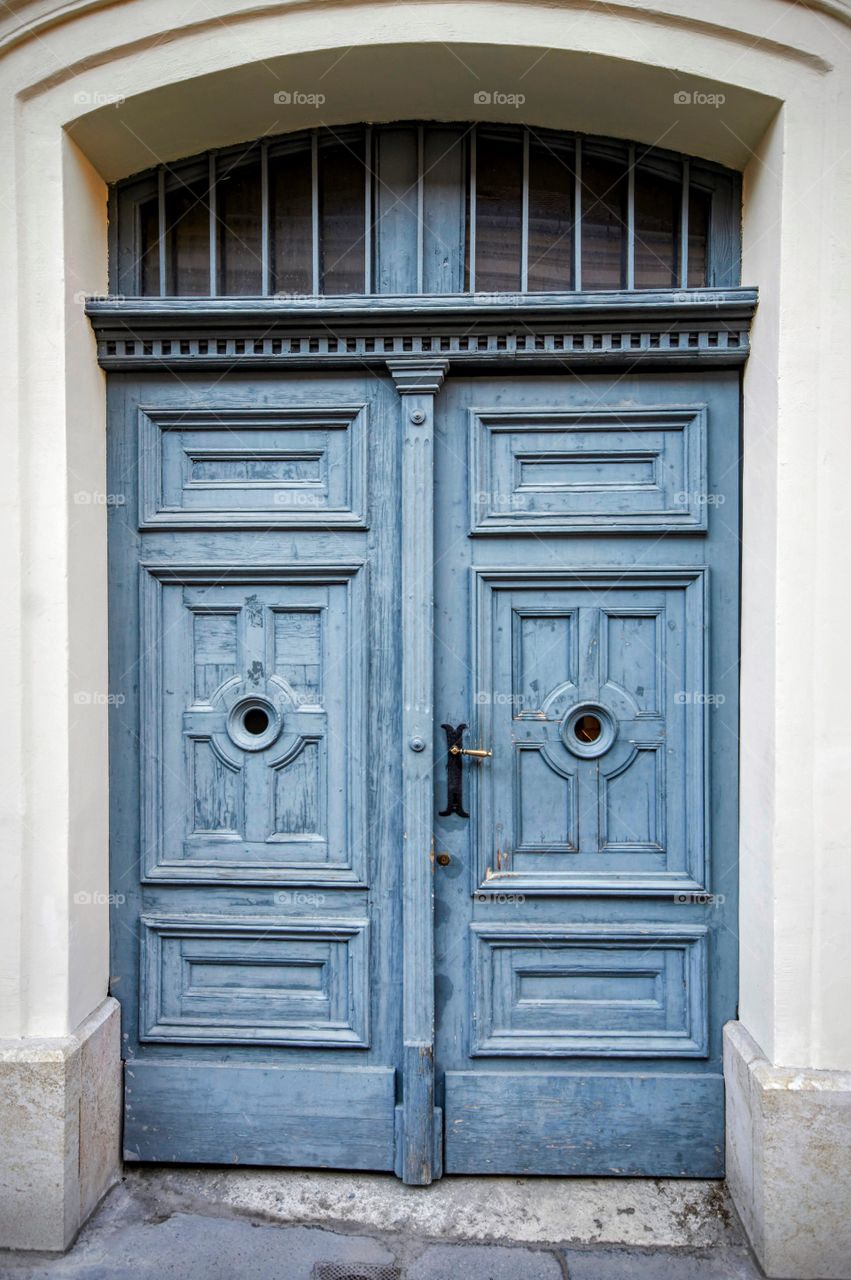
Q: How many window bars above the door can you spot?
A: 11